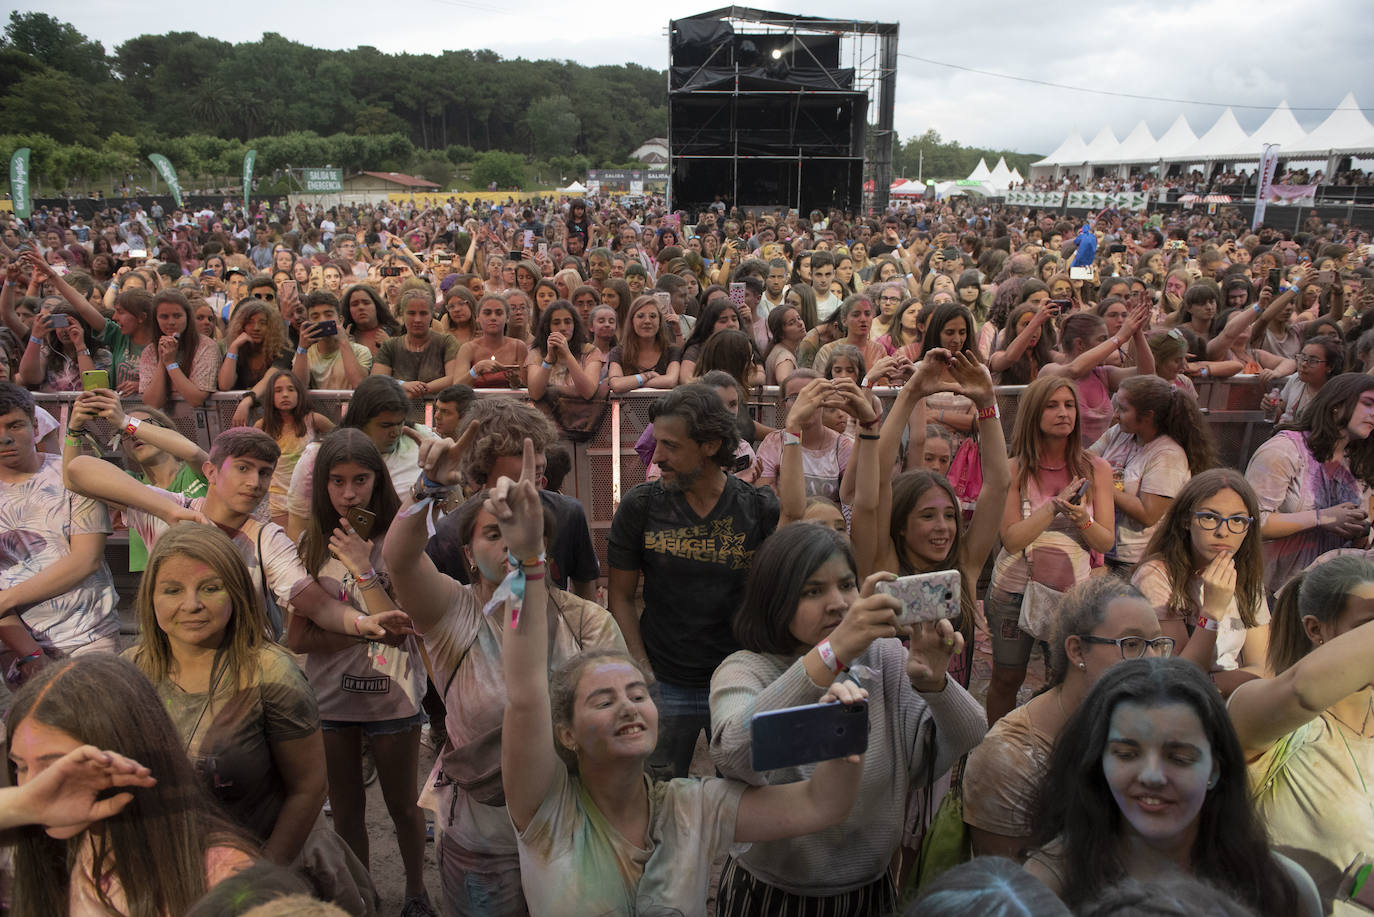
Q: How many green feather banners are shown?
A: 3